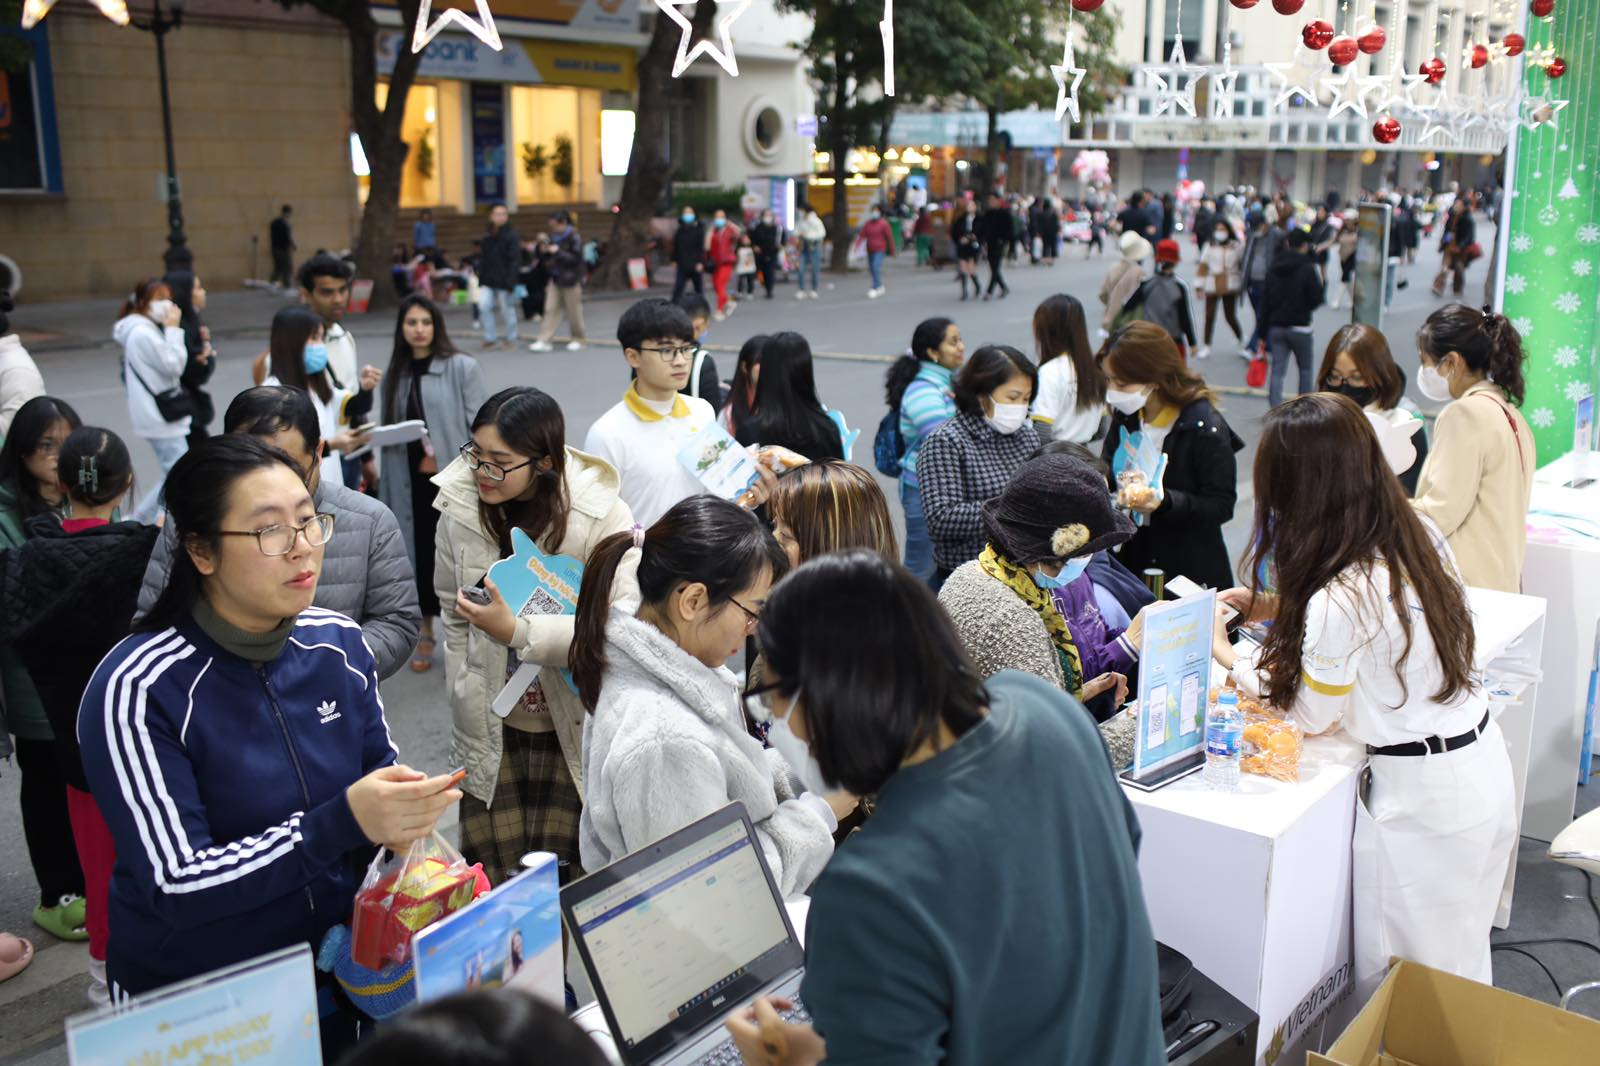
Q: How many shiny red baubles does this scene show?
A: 12